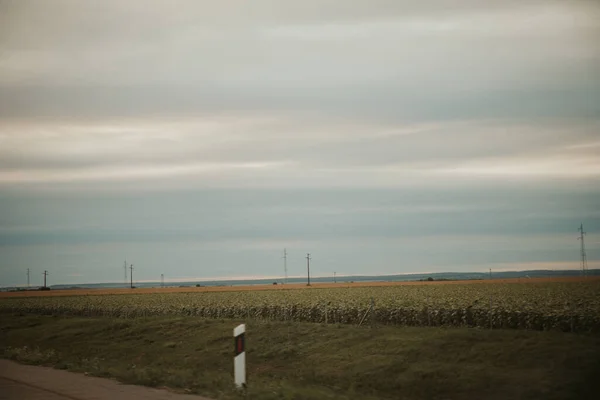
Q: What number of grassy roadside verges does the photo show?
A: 1